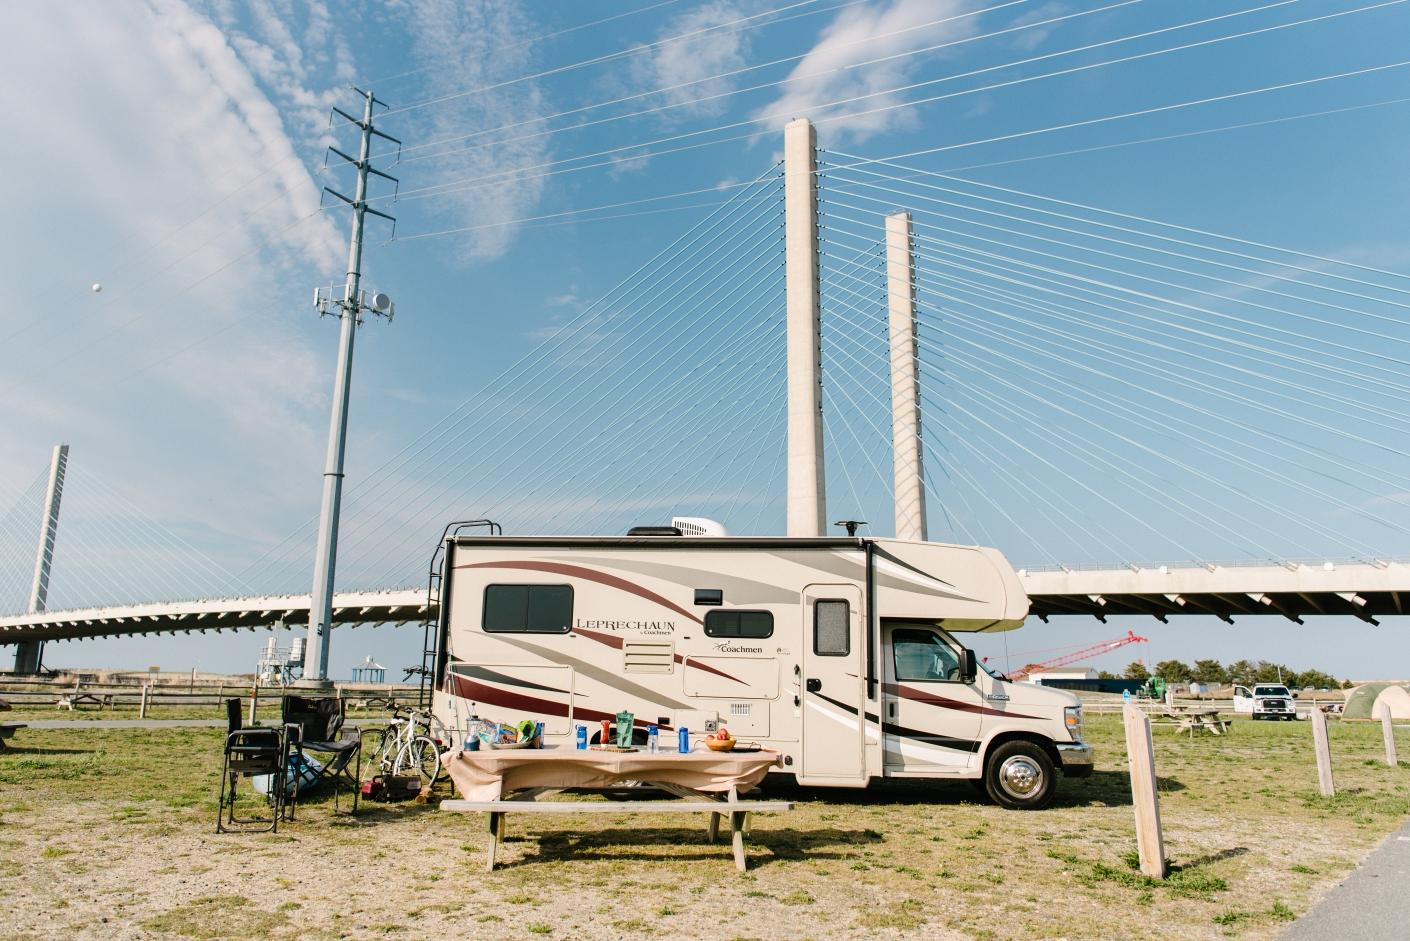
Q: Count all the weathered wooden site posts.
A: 3